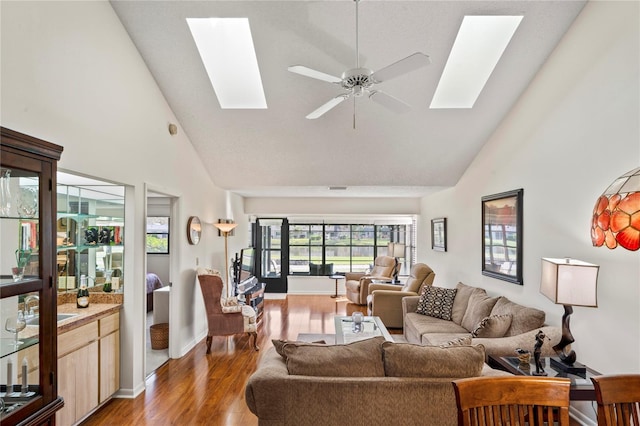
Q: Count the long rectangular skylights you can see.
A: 2